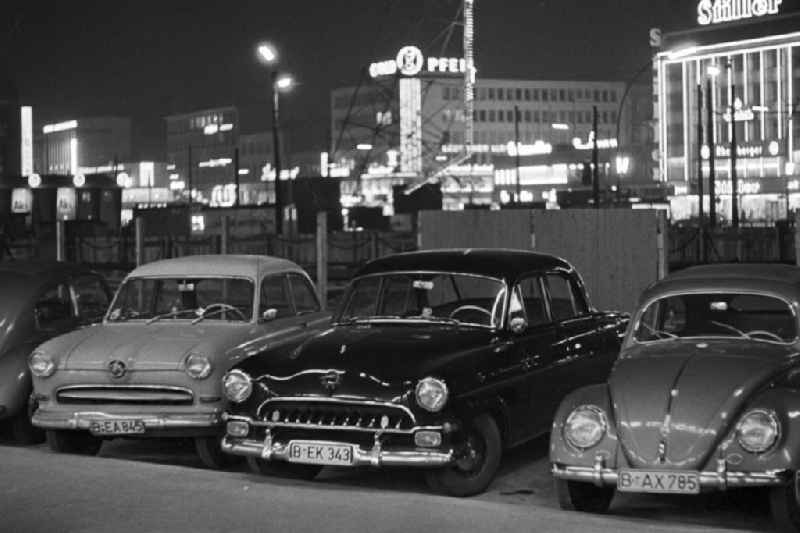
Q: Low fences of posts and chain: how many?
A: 1